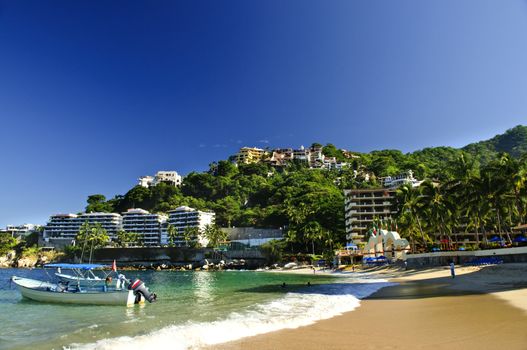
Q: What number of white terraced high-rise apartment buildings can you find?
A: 3